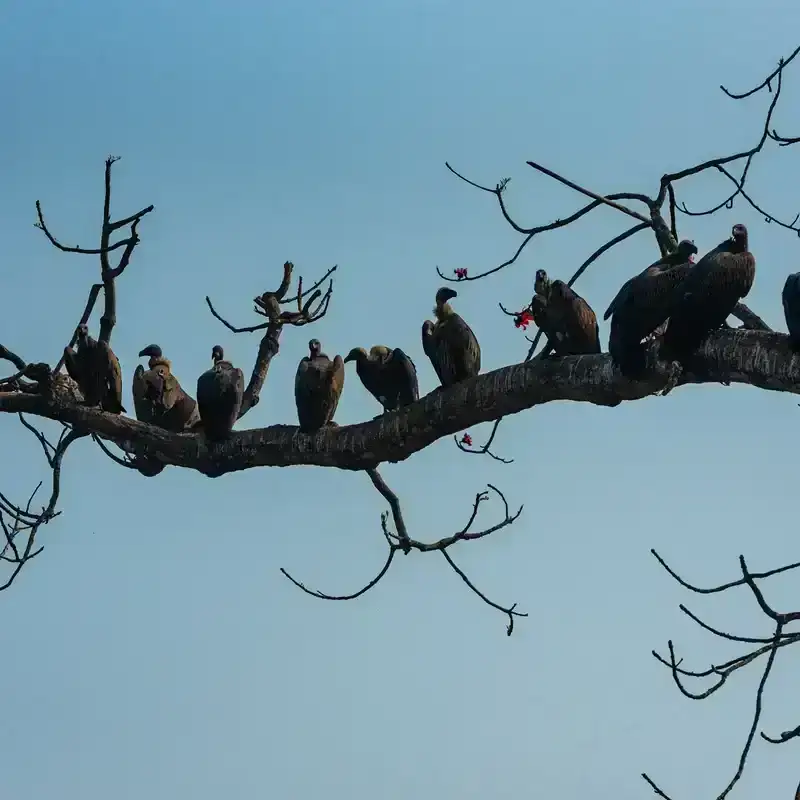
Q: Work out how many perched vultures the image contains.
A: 10